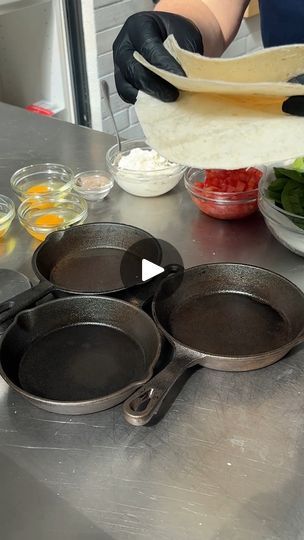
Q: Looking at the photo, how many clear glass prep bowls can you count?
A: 7